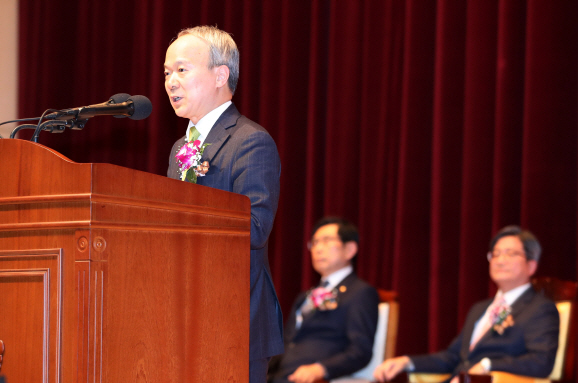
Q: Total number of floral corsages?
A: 3